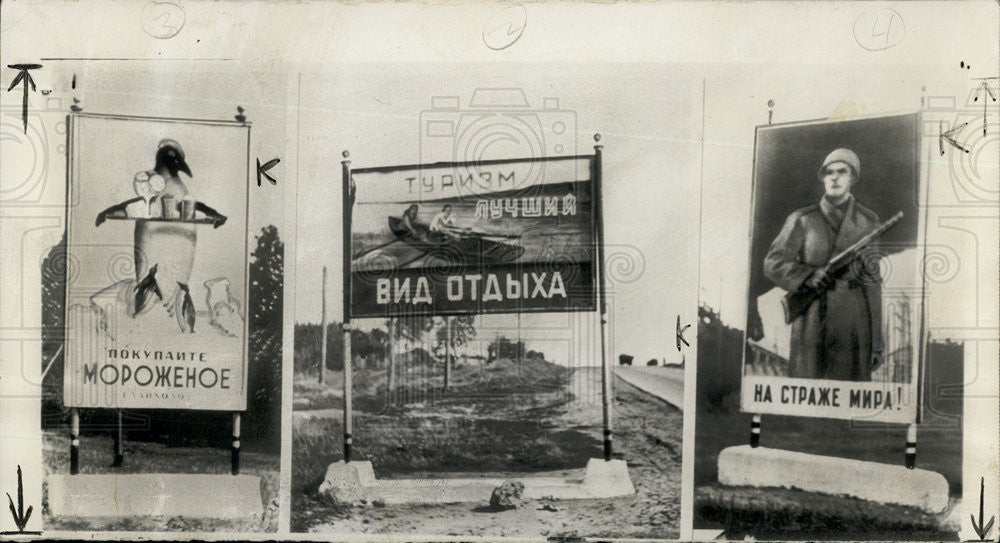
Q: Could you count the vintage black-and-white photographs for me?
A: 3